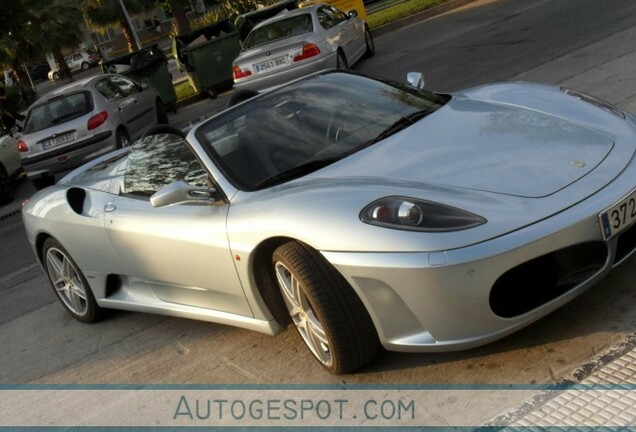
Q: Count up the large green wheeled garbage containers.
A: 3